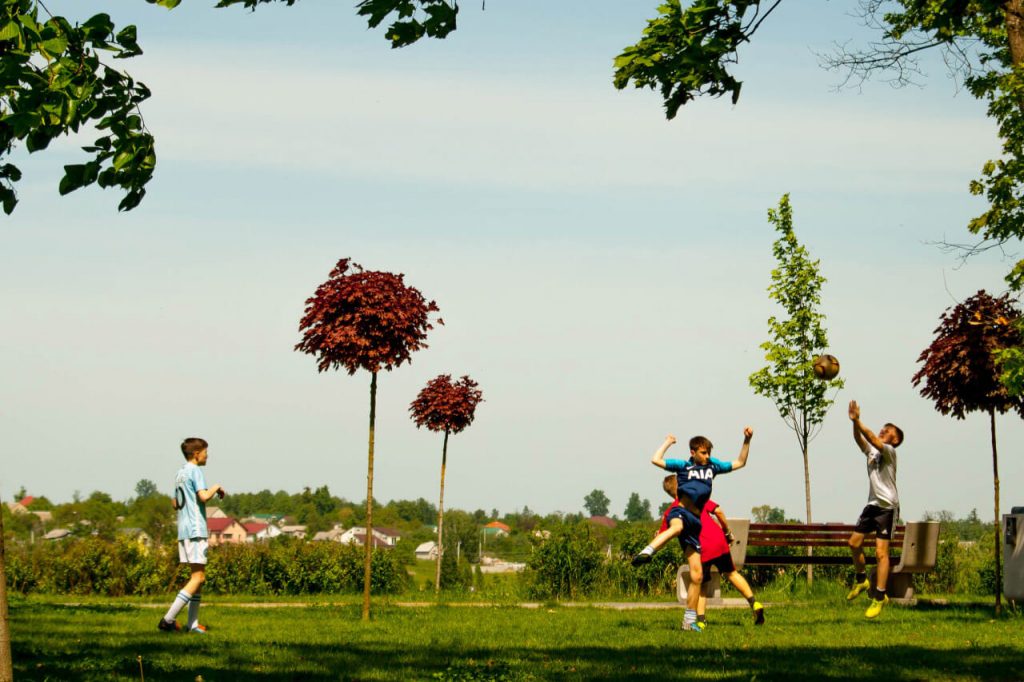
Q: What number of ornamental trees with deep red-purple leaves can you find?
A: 3